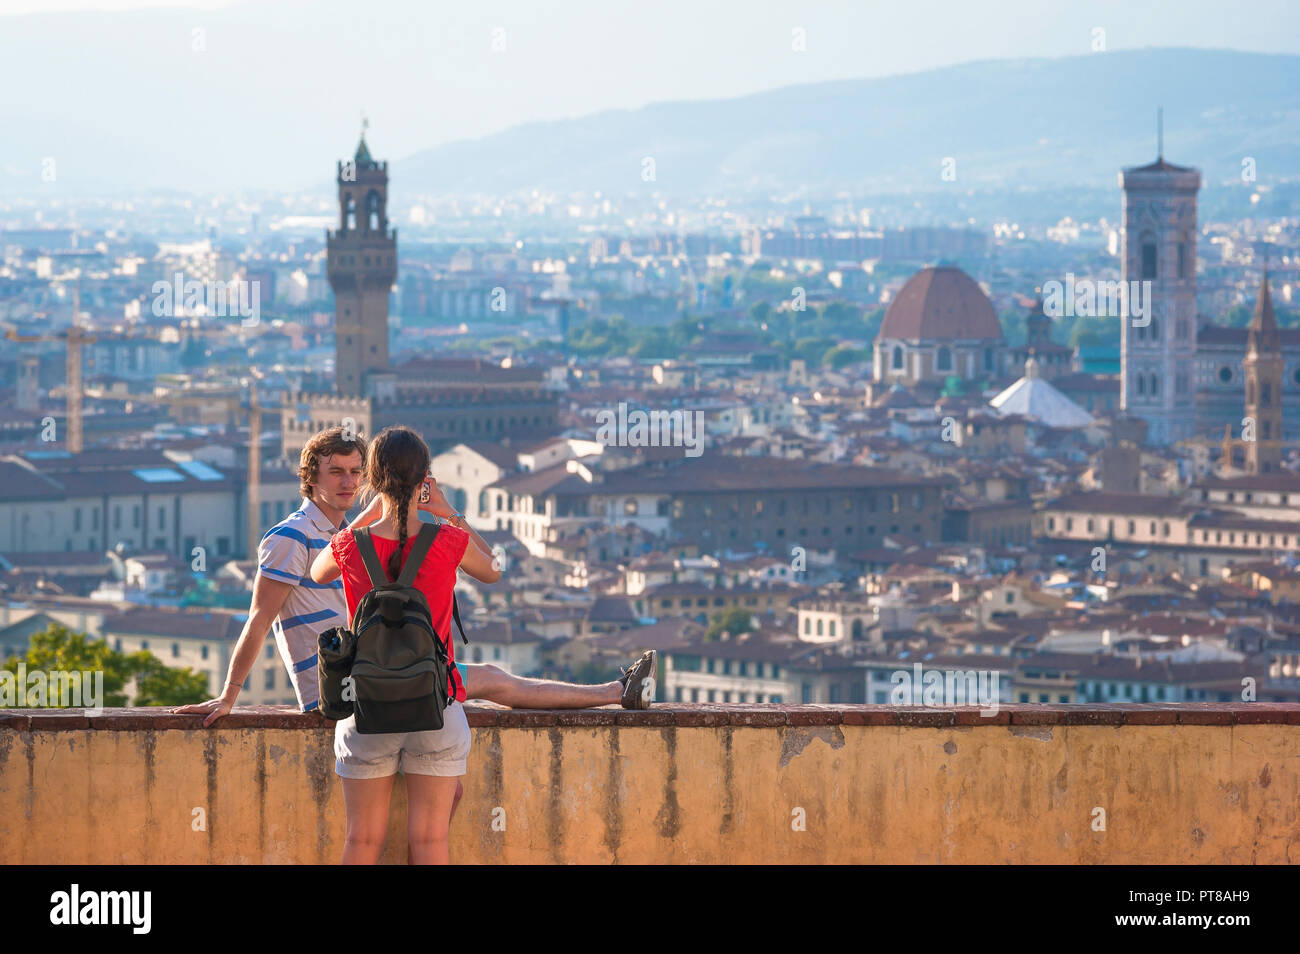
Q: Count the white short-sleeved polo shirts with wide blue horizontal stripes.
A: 1